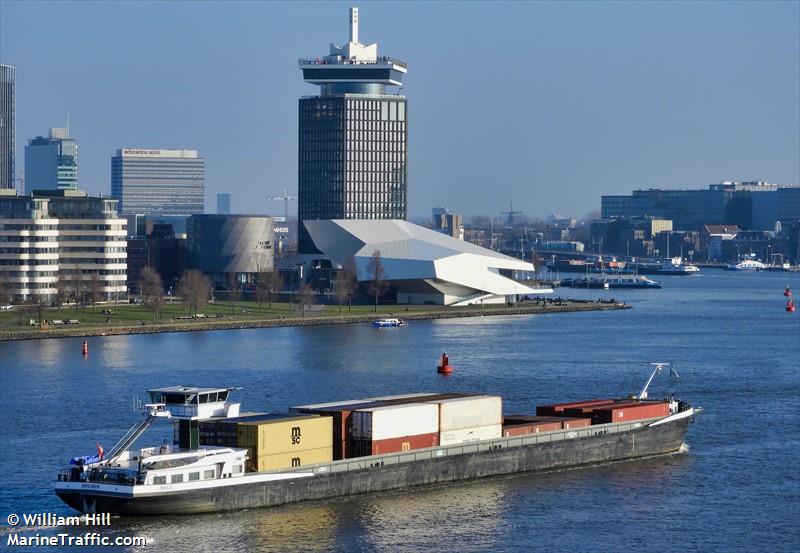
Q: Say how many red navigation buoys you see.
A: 4